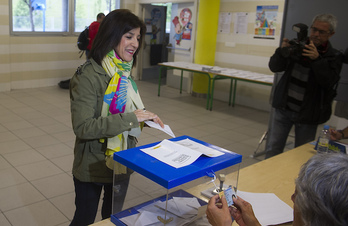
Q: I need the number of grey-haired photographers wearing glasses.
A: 1